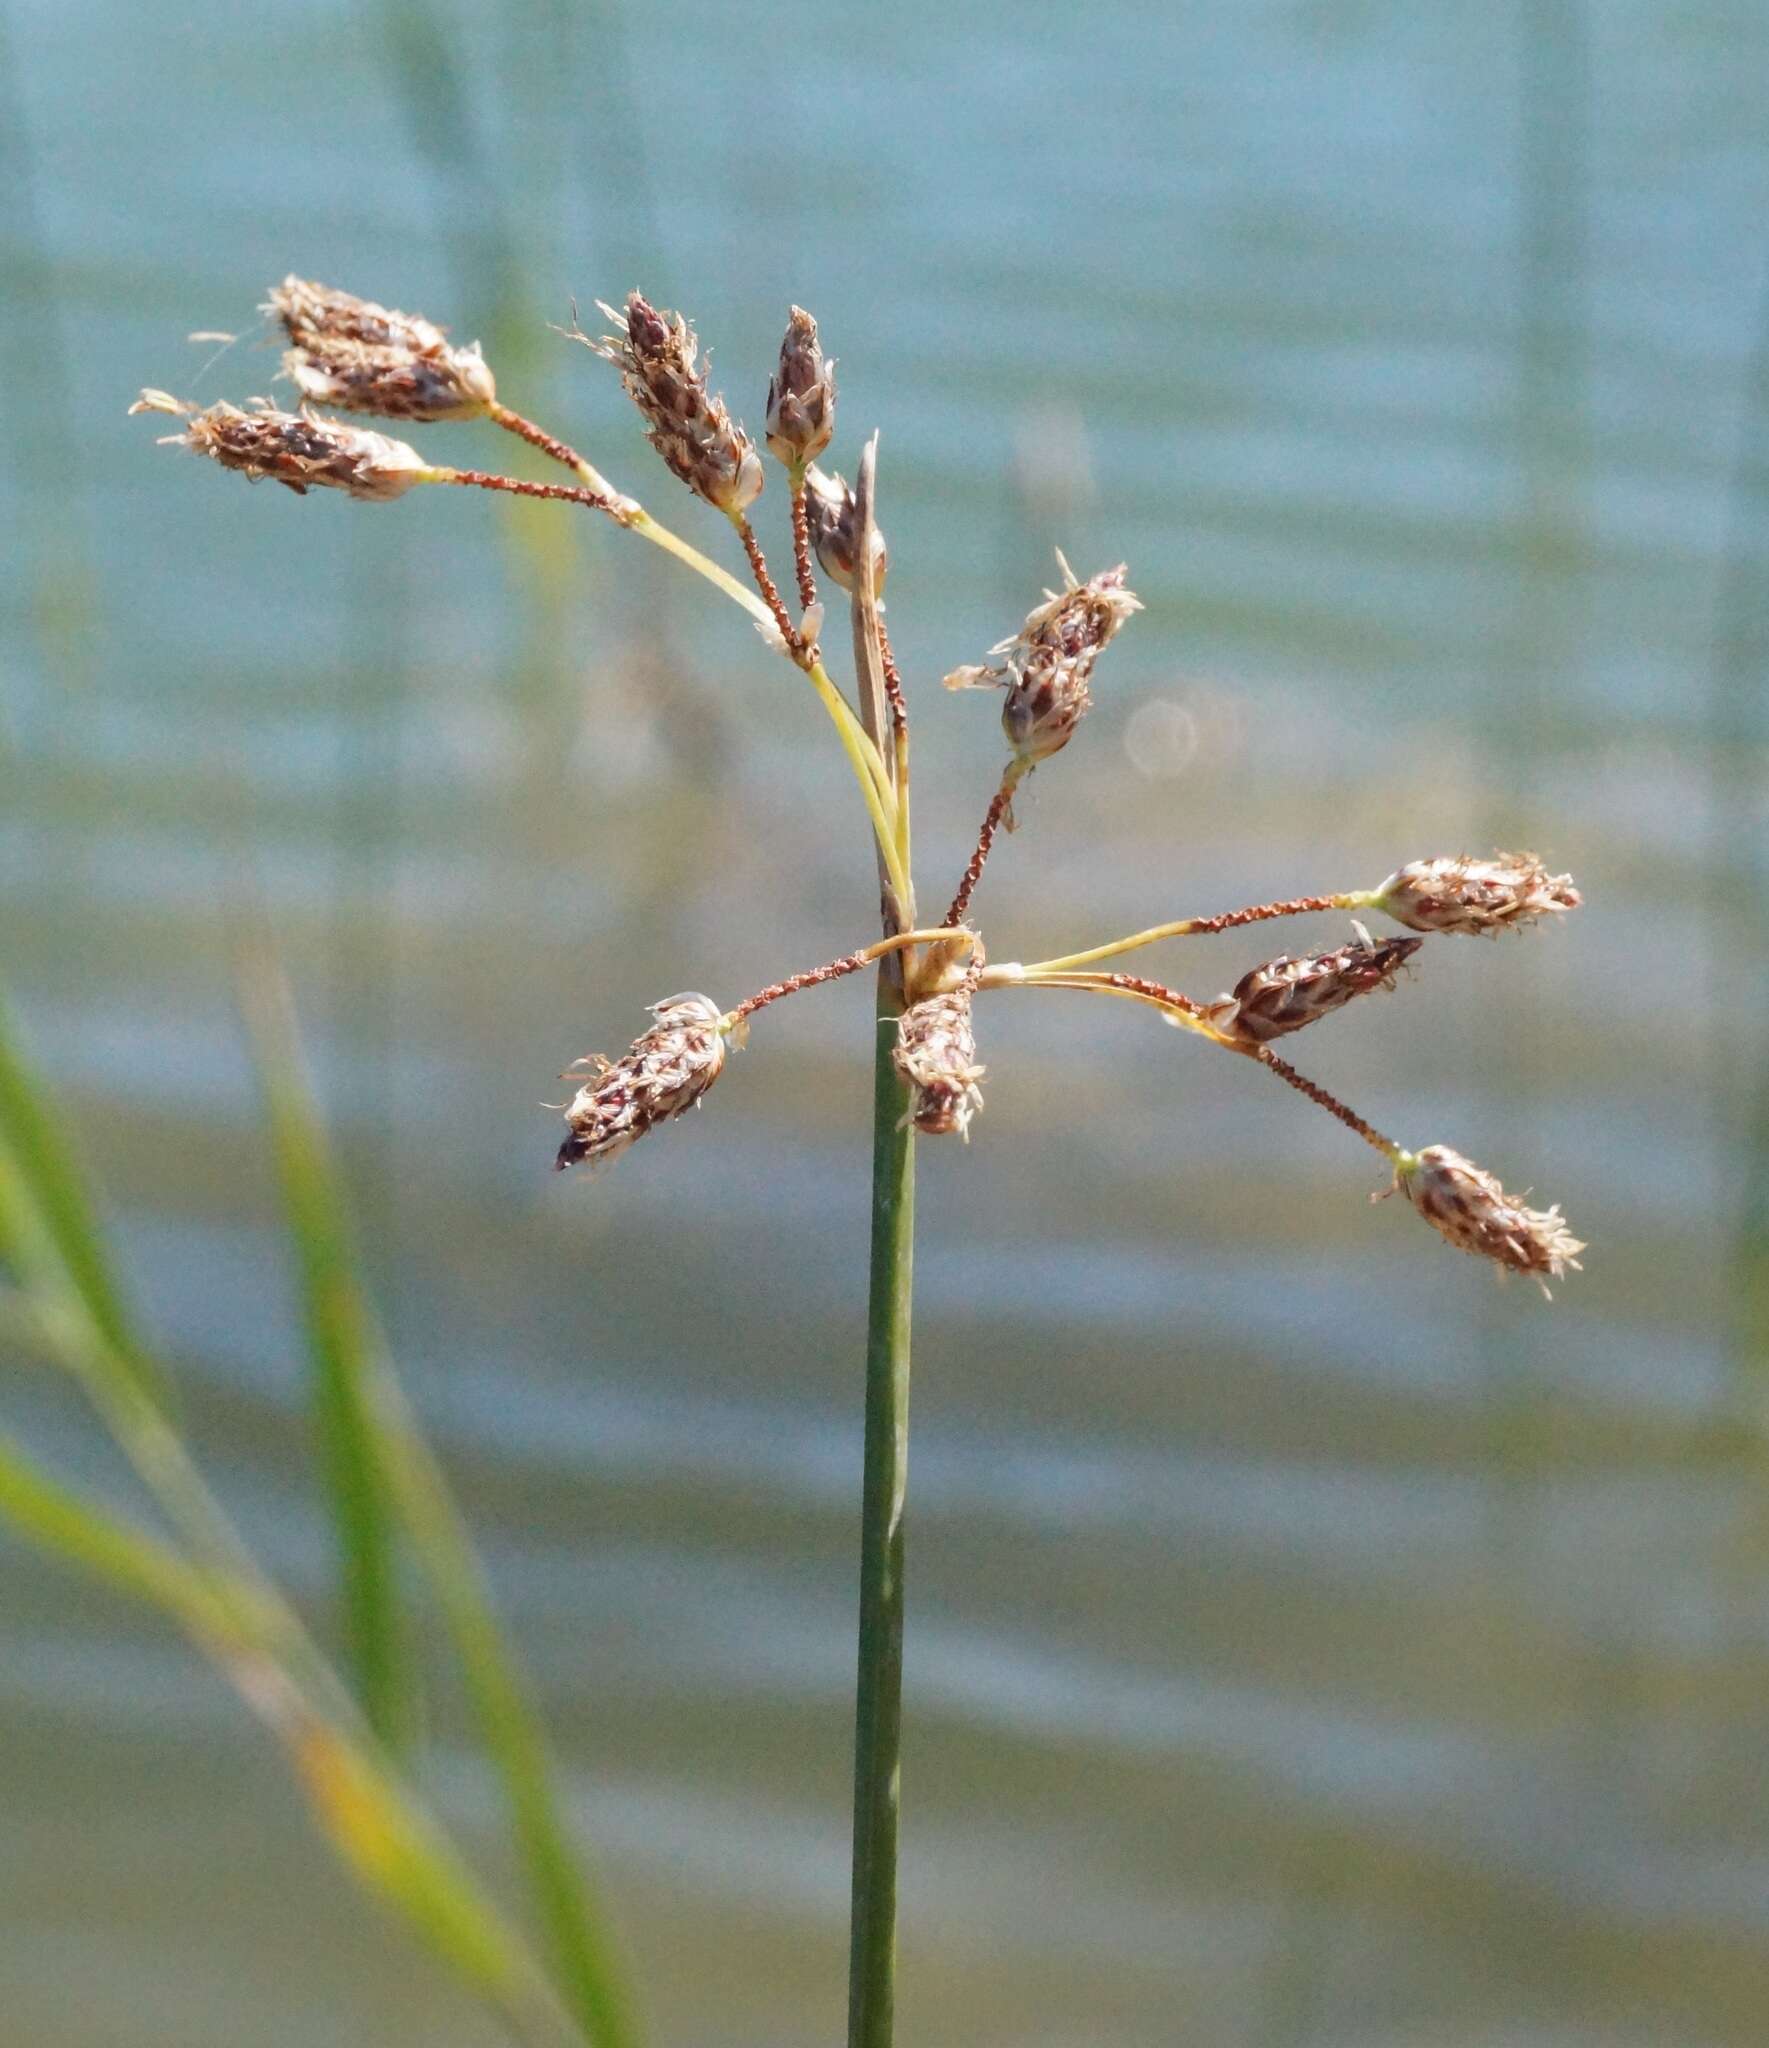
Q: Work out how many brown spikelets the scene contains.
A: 11